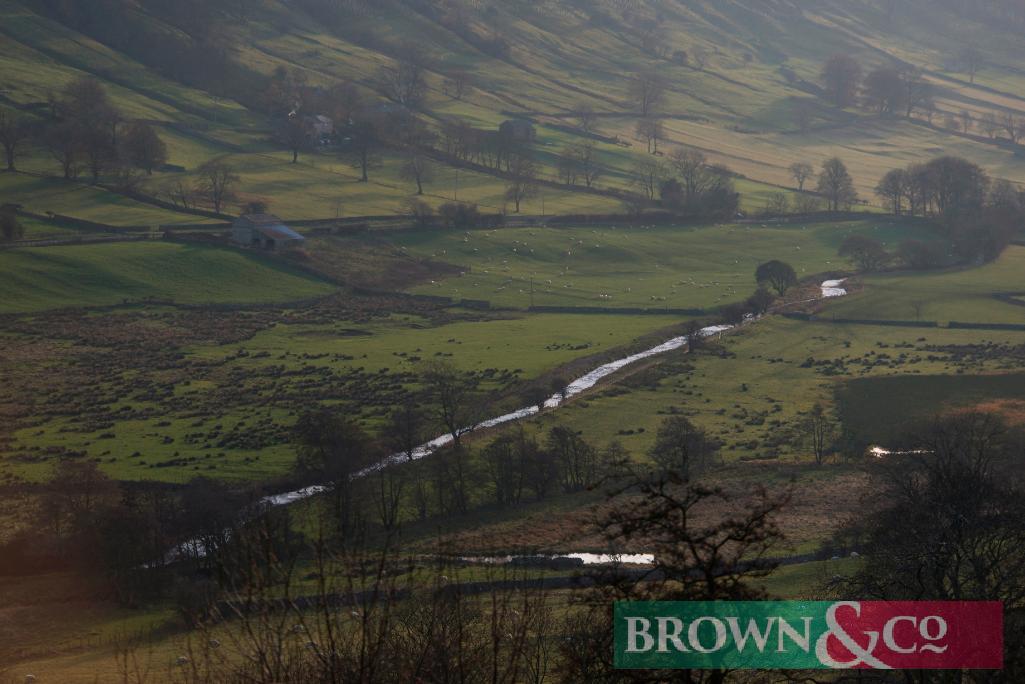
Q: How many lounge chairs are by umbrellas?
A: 0